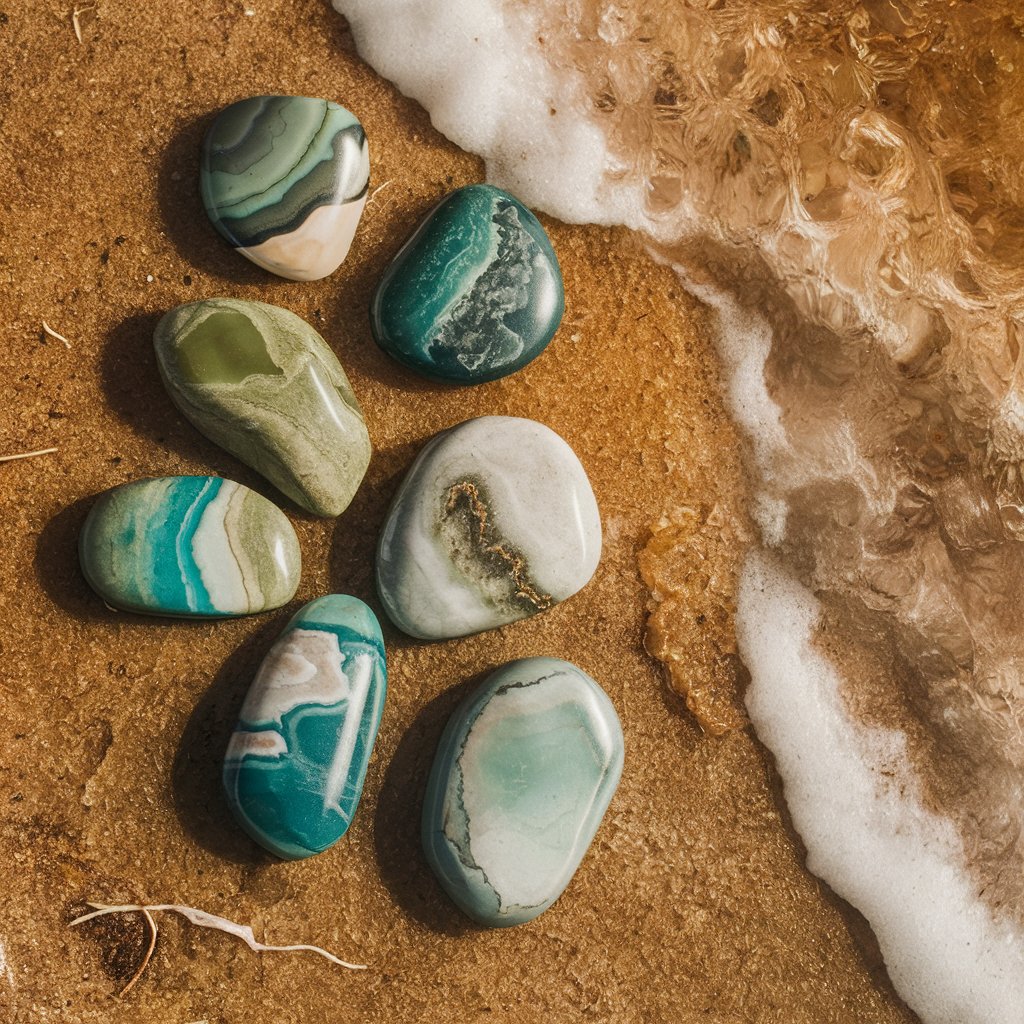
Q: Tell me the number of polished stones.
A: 7